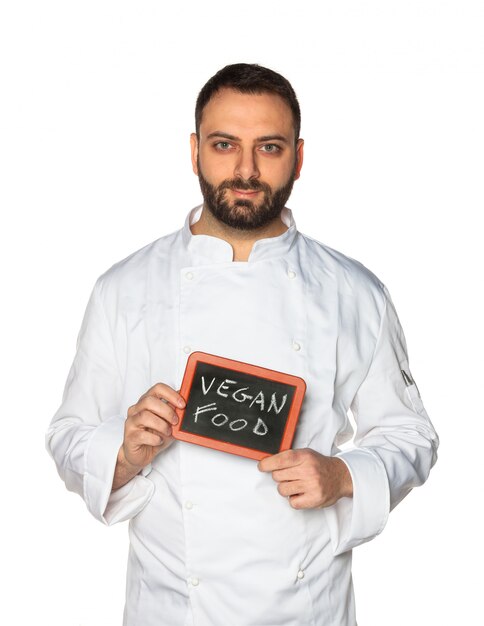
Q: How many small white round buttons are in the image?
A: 7